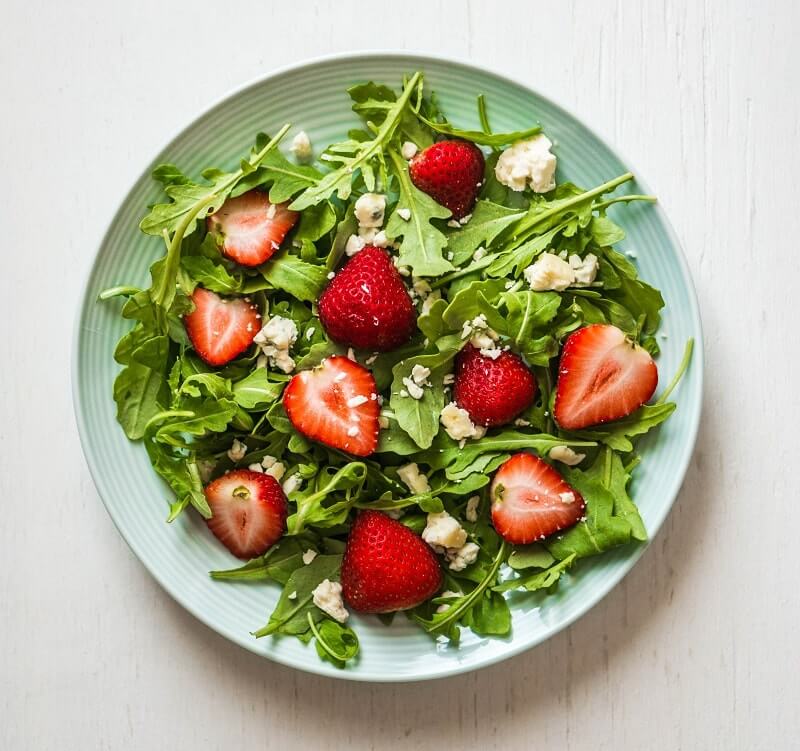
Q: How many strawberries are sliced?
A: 6